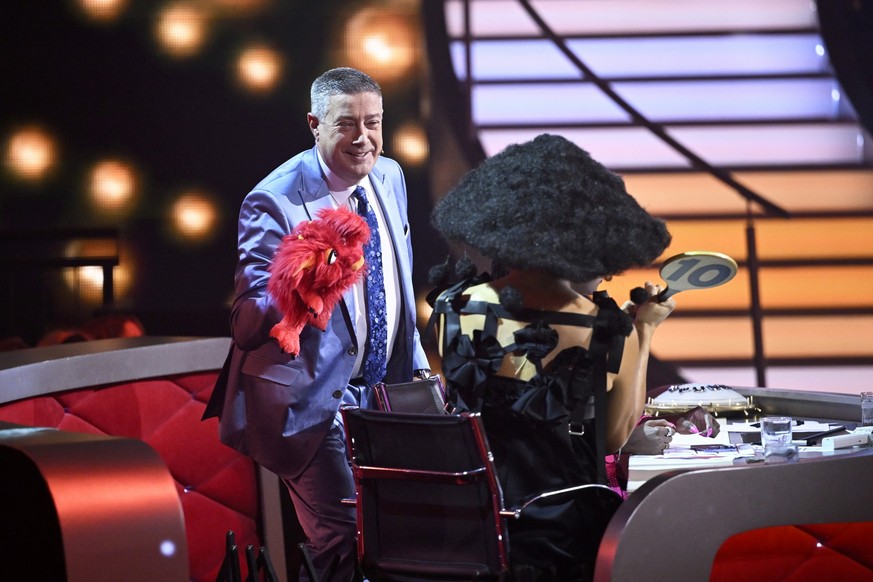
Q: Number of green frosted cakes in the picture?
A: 0